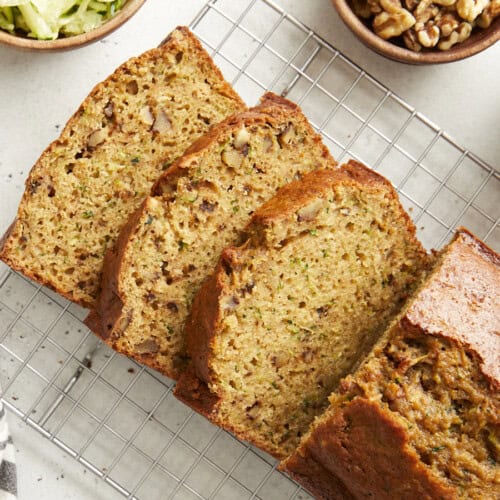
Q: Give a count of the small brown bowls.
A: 2